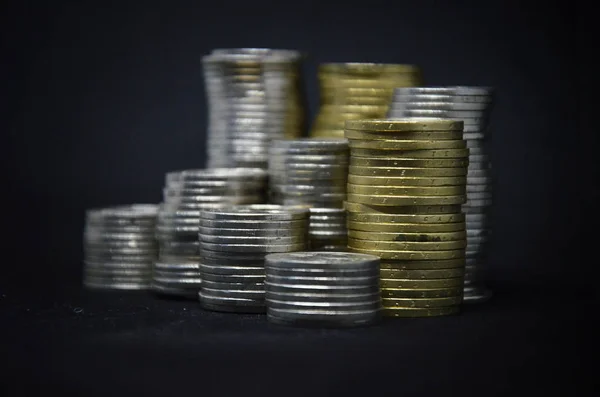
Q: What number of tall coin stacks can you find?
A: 4